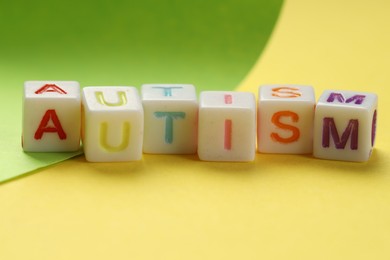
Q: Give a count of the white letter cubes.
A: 6